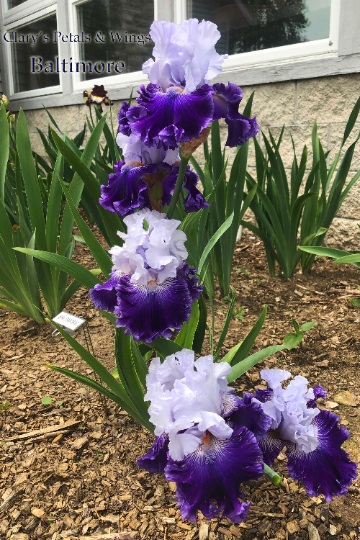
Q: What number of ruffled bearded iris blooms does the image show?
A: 5